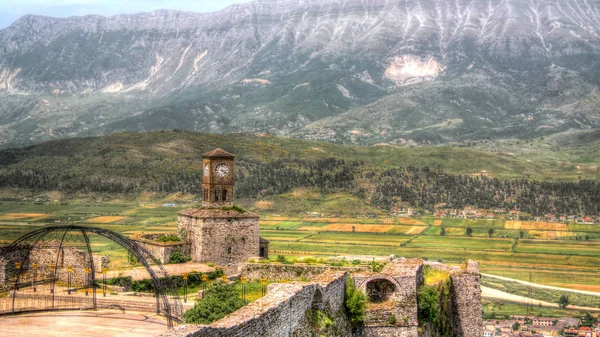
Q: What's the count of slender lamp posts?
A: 11